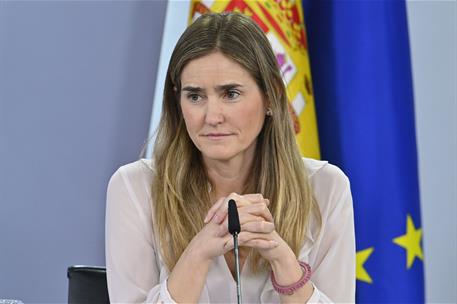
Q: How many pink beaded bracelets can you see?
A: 1